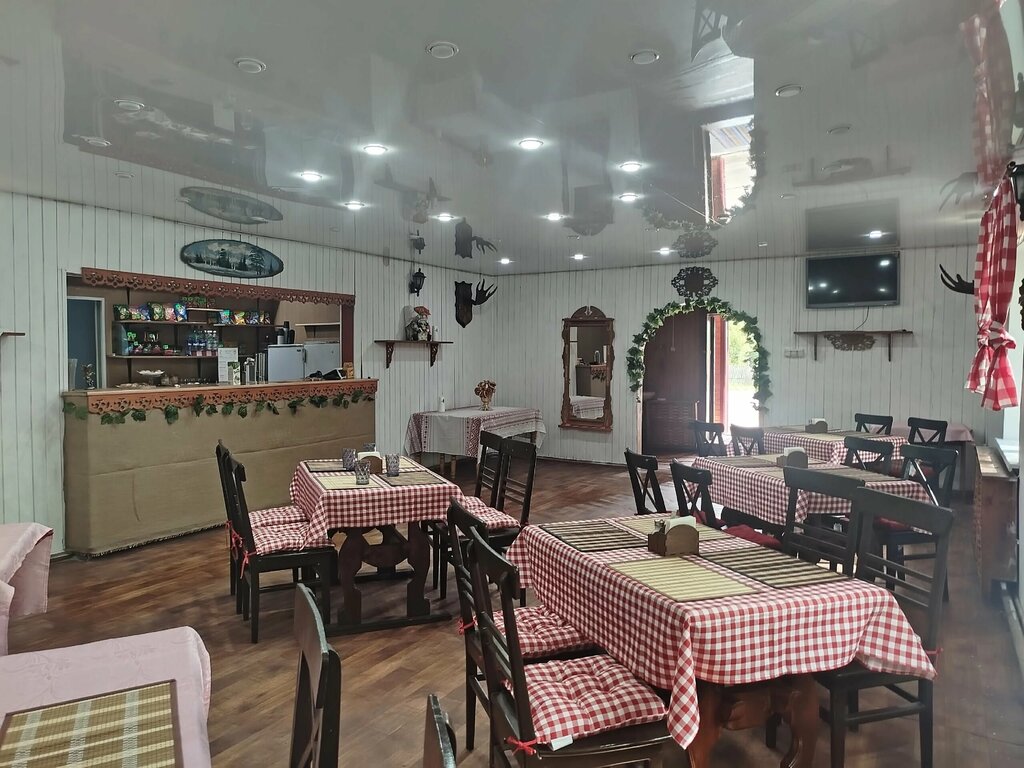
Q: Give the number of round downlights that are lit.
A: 12